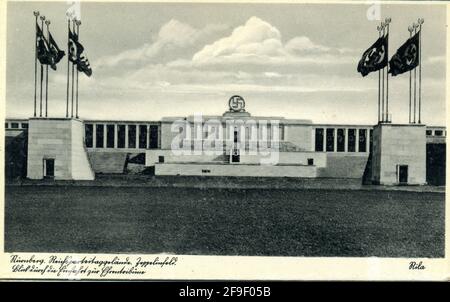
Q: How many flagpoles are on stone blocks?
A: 12